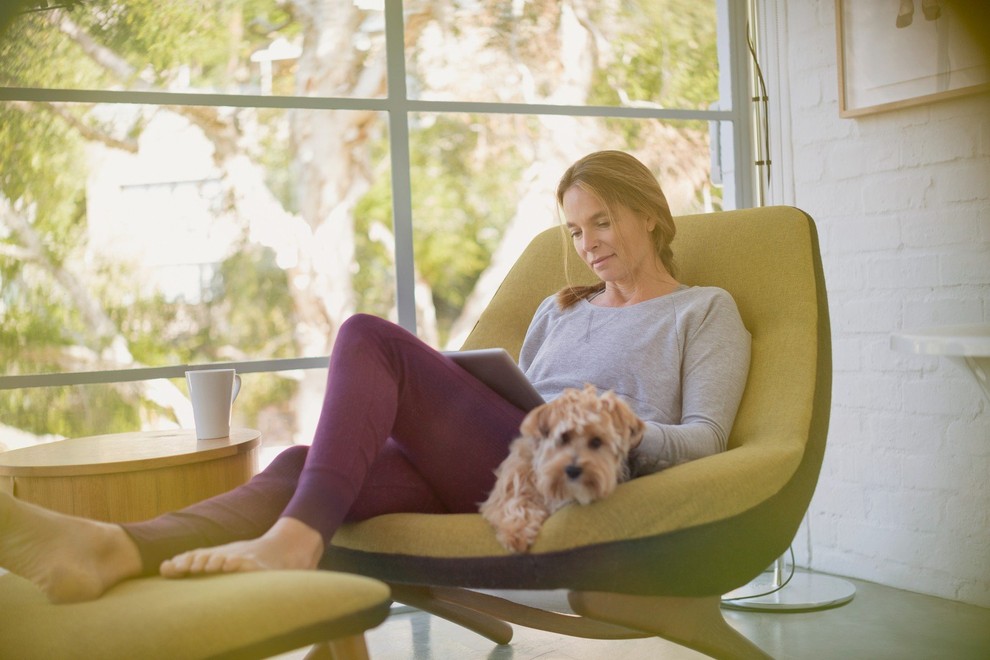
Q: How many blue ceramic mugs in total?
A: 0